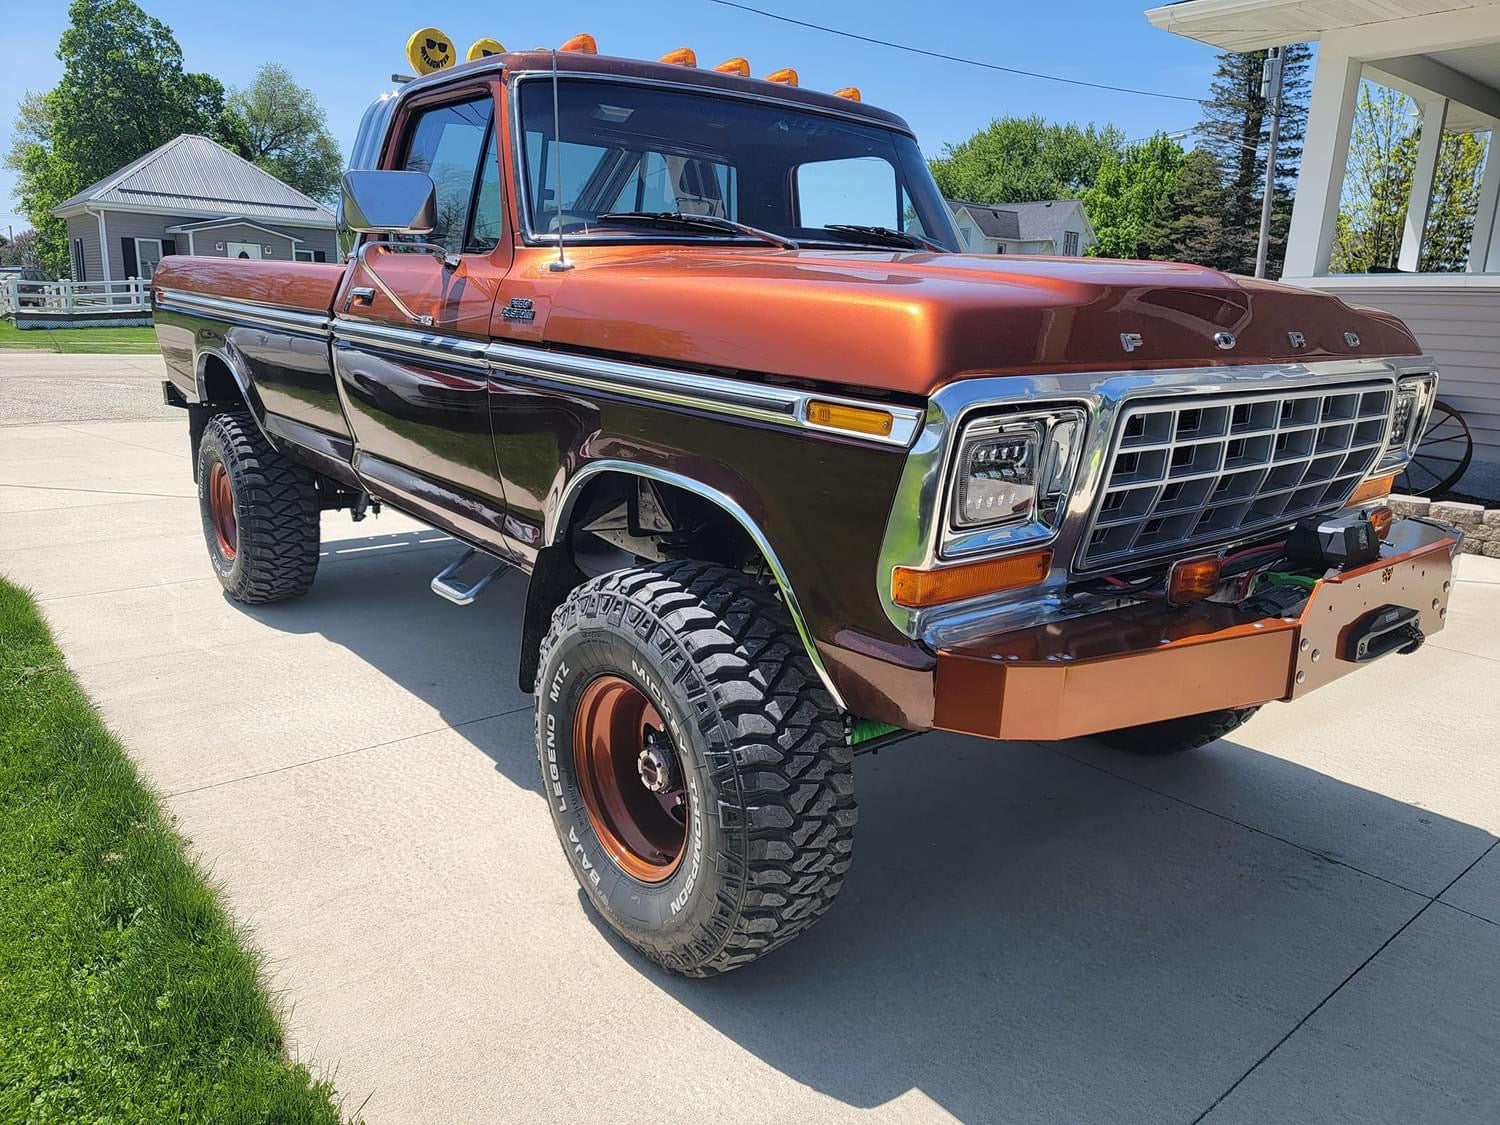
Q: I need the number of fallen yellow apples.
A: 0